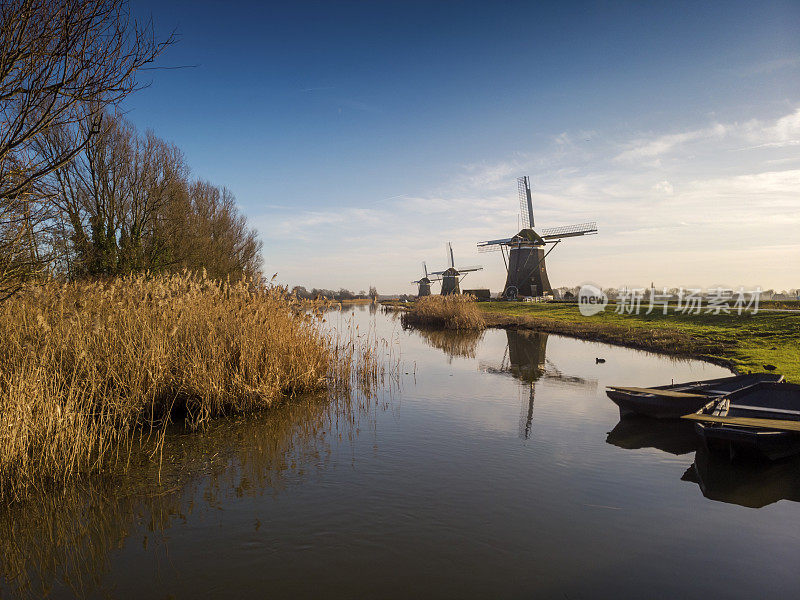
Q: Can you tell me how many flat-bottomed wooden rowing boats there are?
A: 2